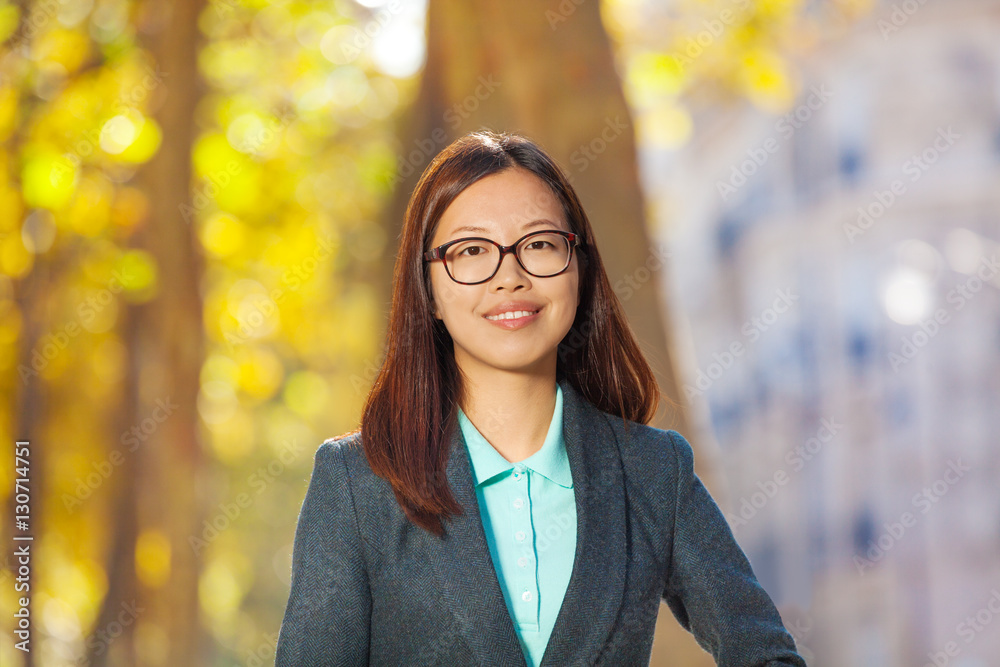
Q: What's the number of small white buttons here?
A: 5